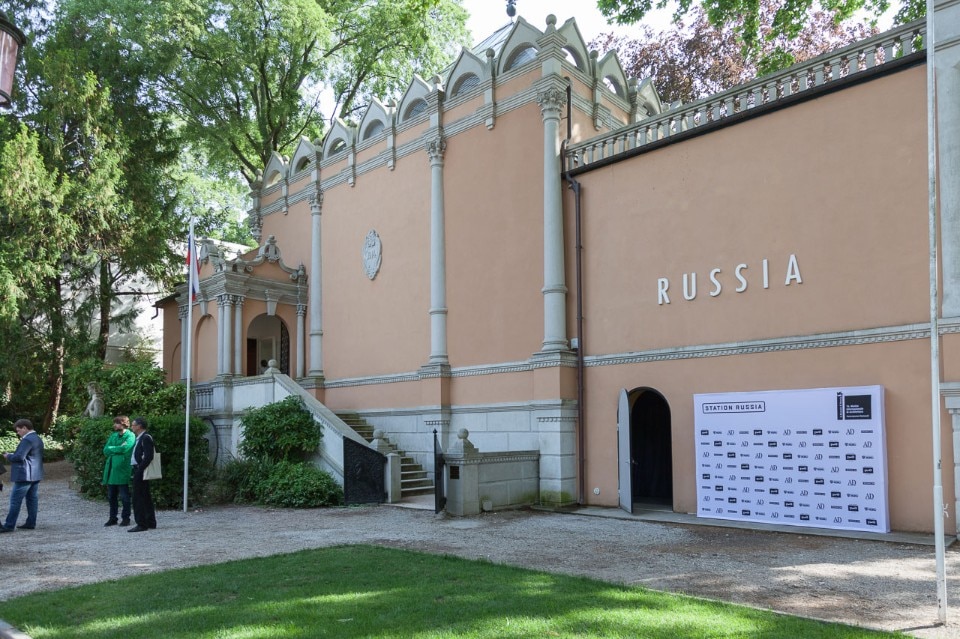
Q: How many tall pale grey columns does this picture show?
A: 3